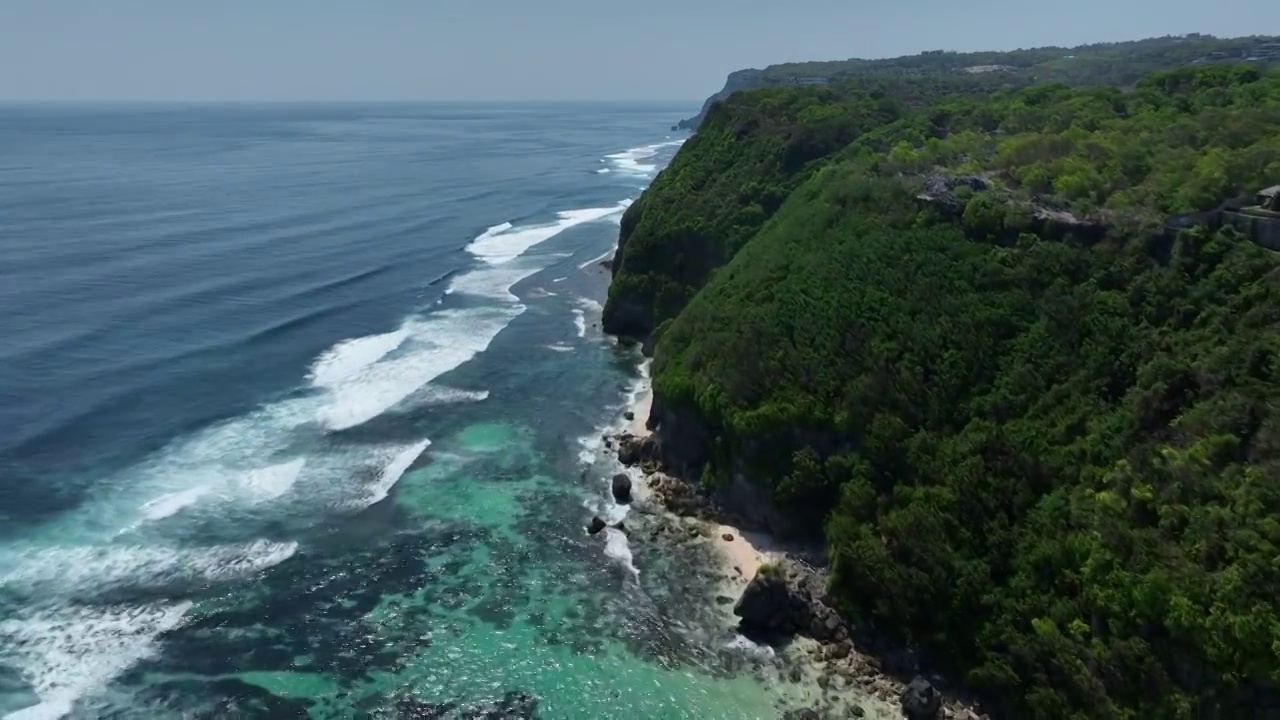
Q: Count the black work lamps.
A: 0